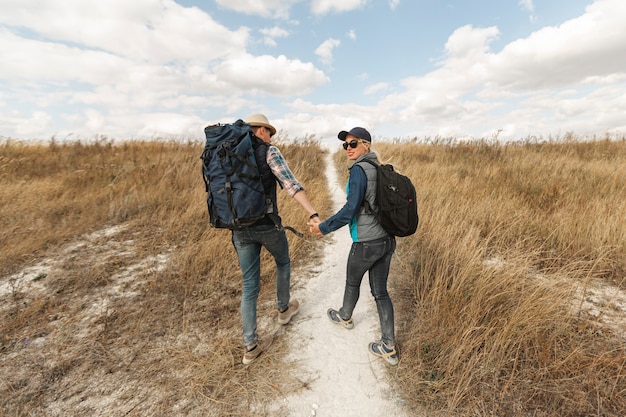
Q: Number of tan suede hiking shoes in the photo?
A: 2